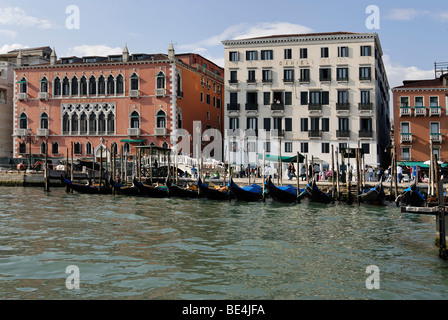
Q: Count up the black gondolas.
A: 10